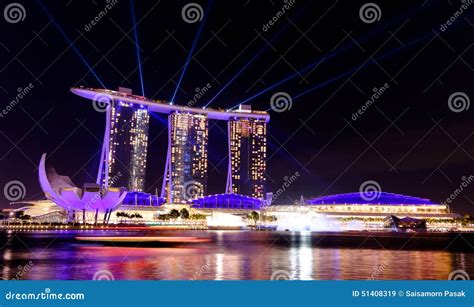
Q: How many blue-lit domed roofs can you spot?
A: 3